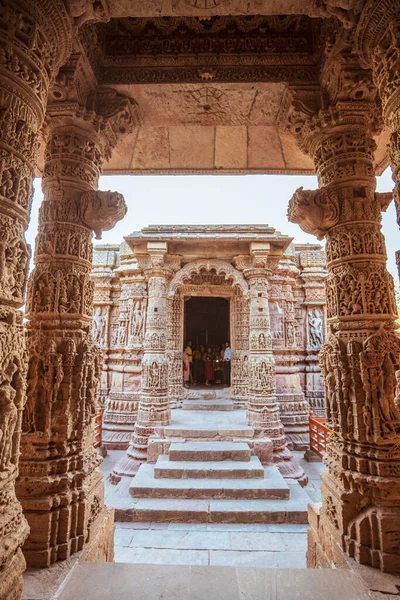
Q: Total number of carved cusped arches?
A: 1